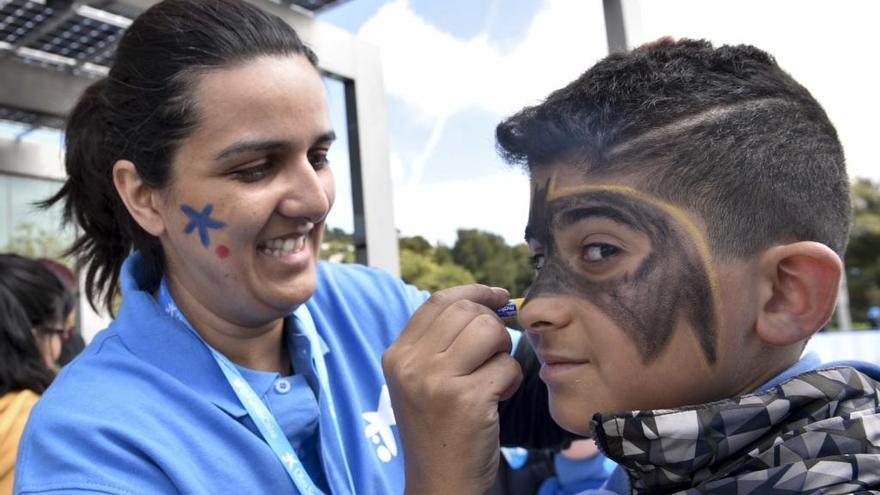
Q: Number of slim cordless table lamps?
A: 0